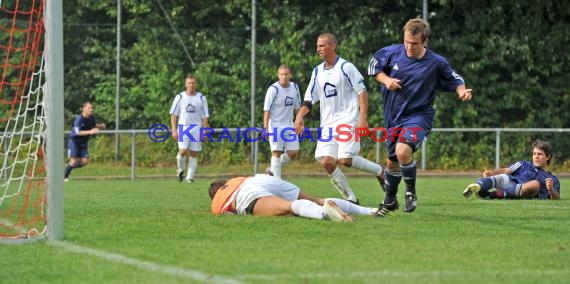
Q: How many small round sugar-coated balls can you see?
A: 0